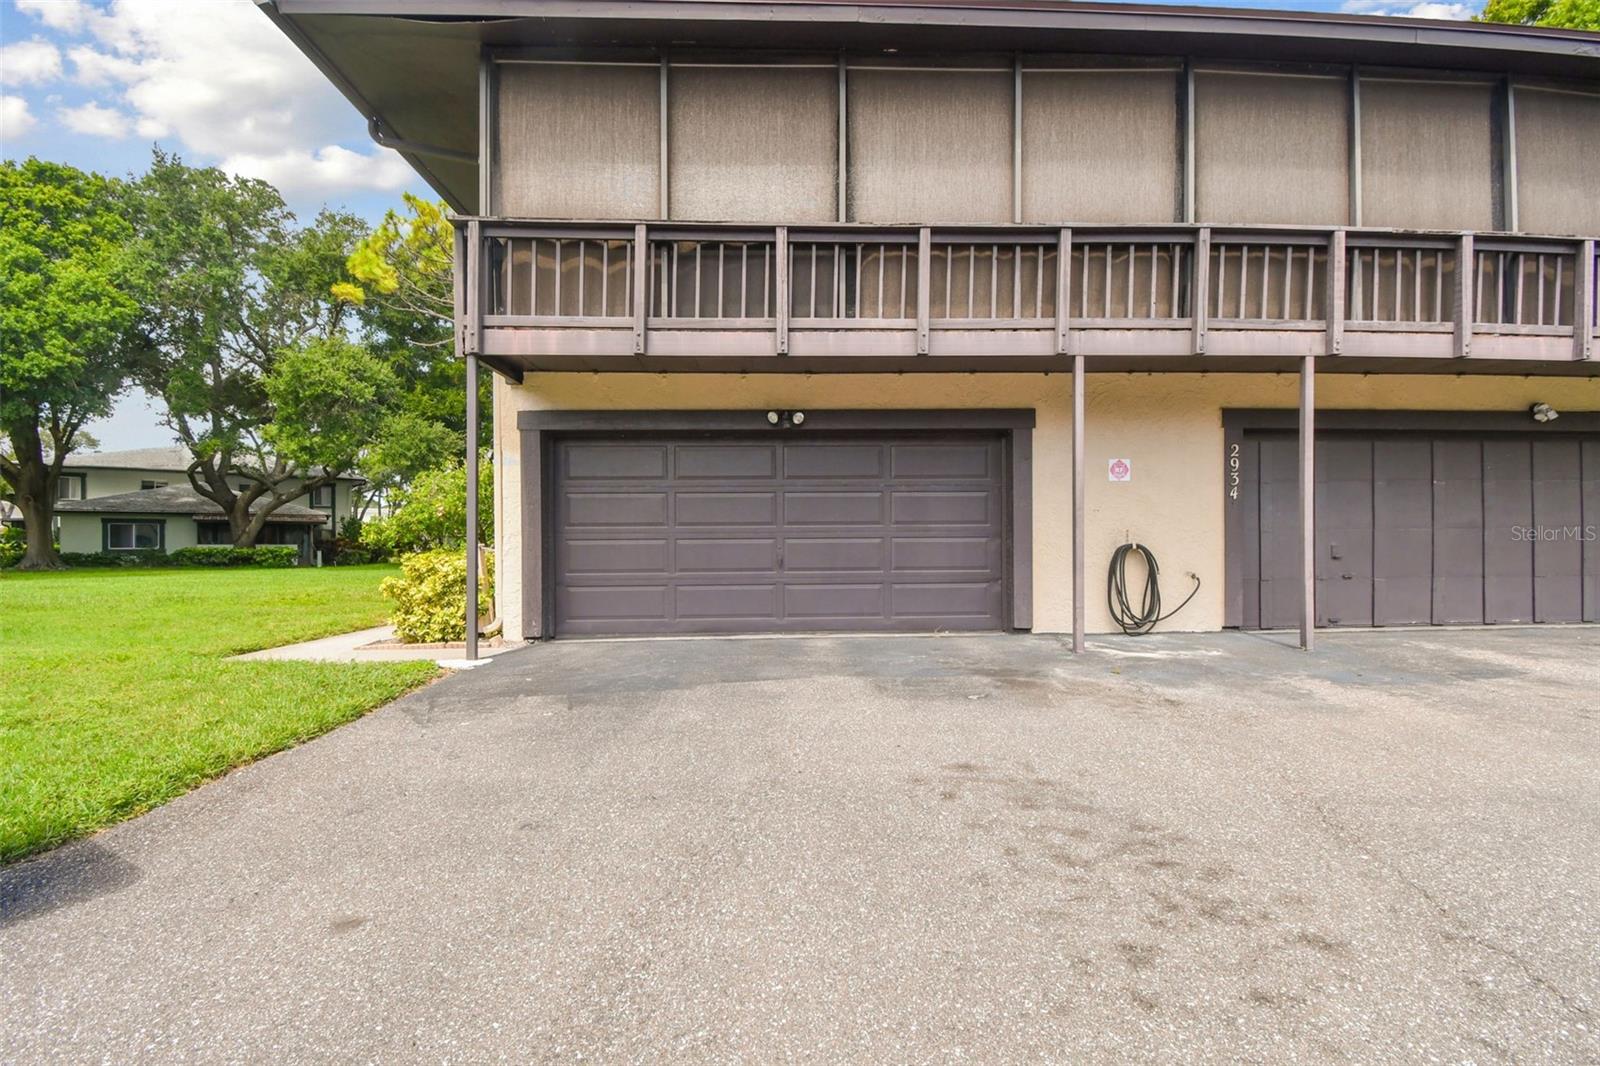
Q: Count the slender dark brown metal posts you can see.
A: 3